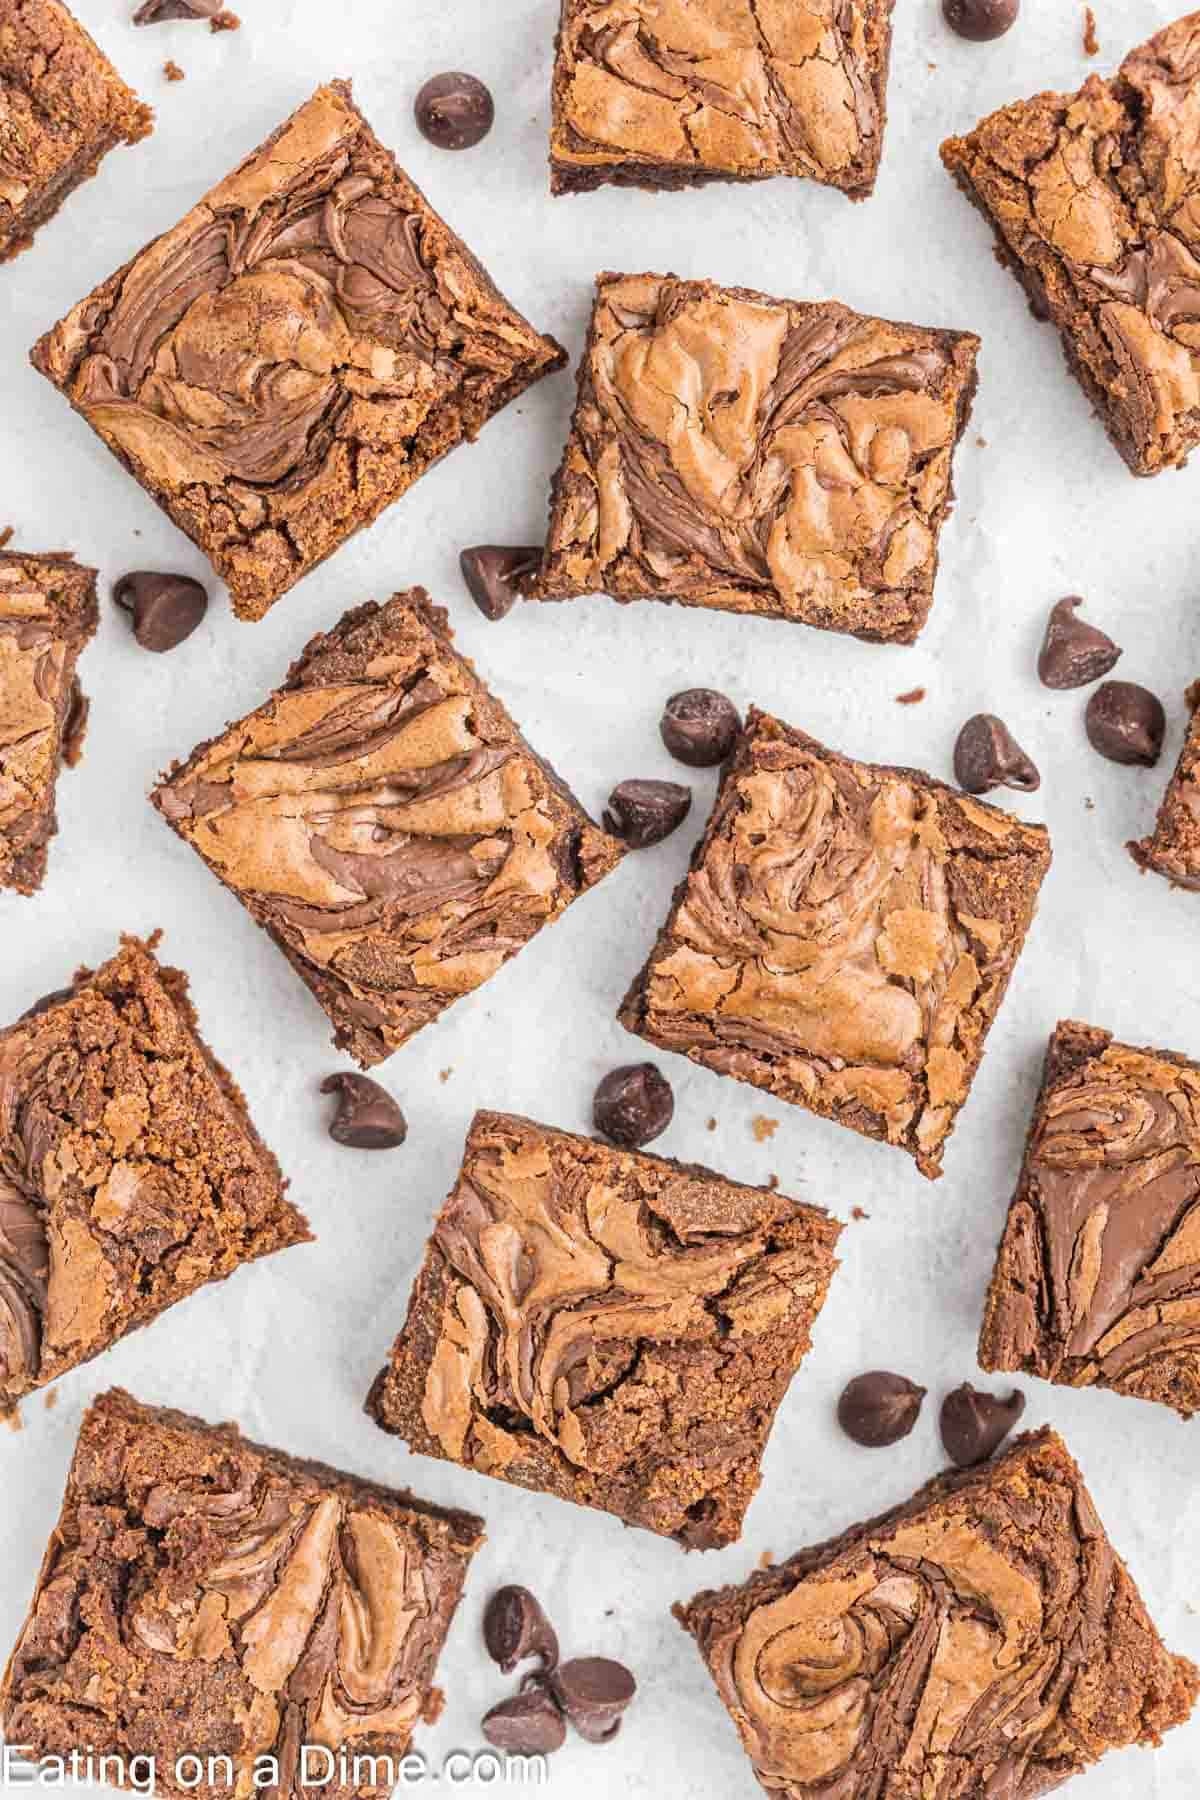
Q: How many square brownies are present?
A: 14